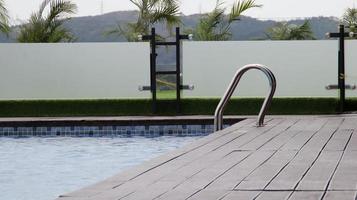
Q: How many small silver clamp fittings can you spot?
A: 8